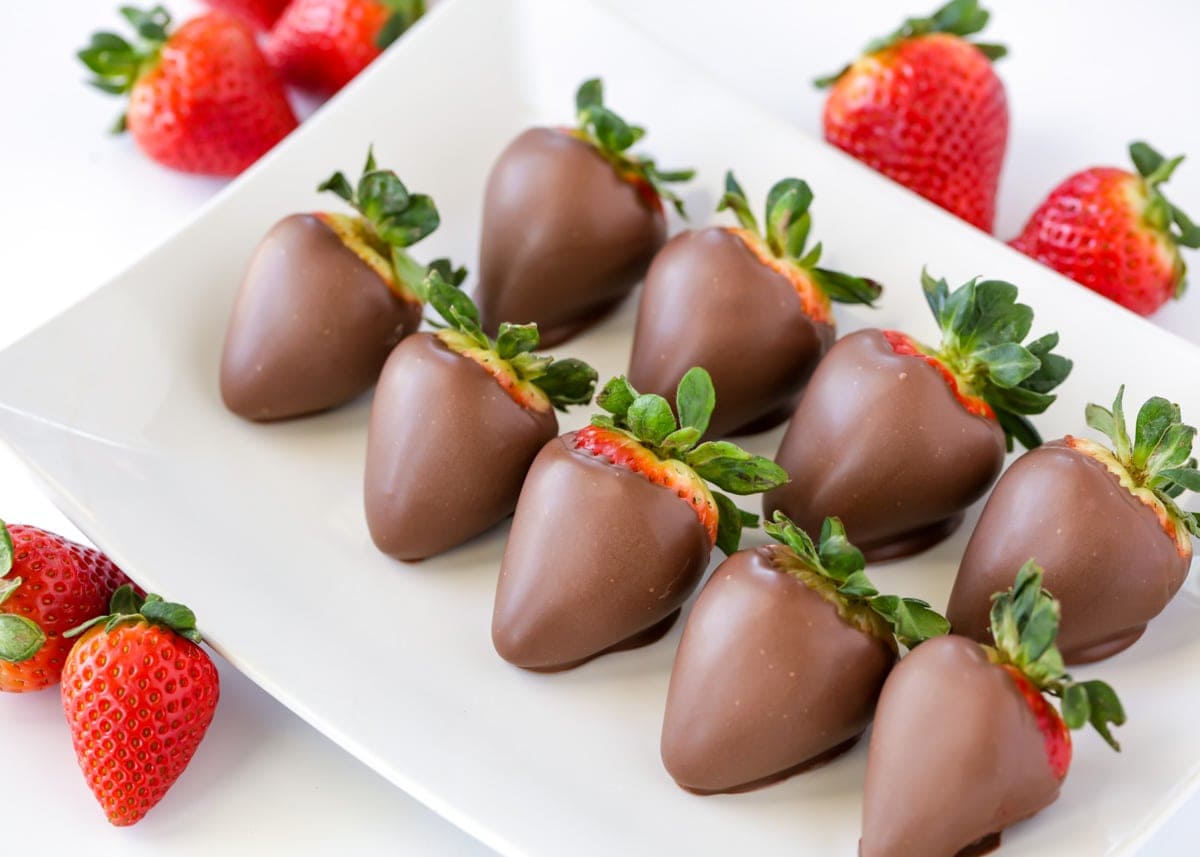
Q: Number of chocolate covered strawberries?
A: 9